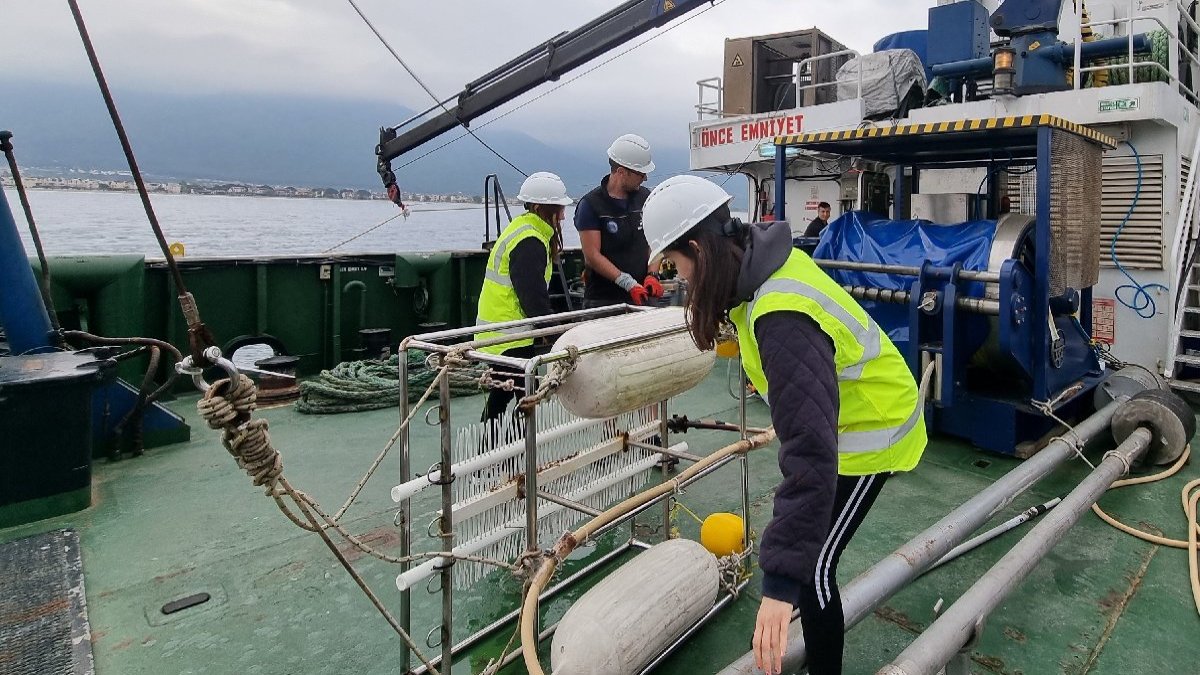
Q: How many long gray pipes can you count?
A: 2